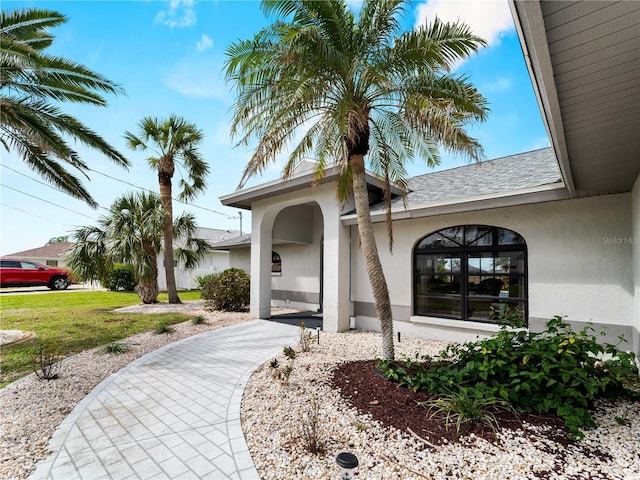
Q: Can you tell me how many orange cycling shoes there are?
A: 0